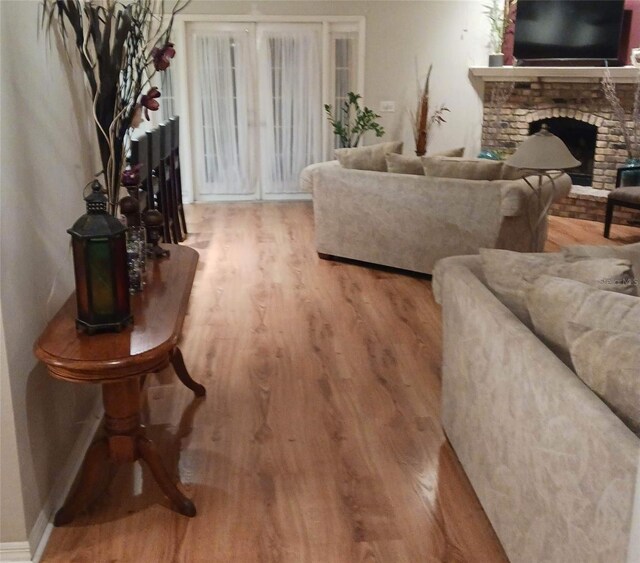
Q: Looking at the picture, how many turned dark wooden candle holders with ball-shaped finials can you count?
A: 2